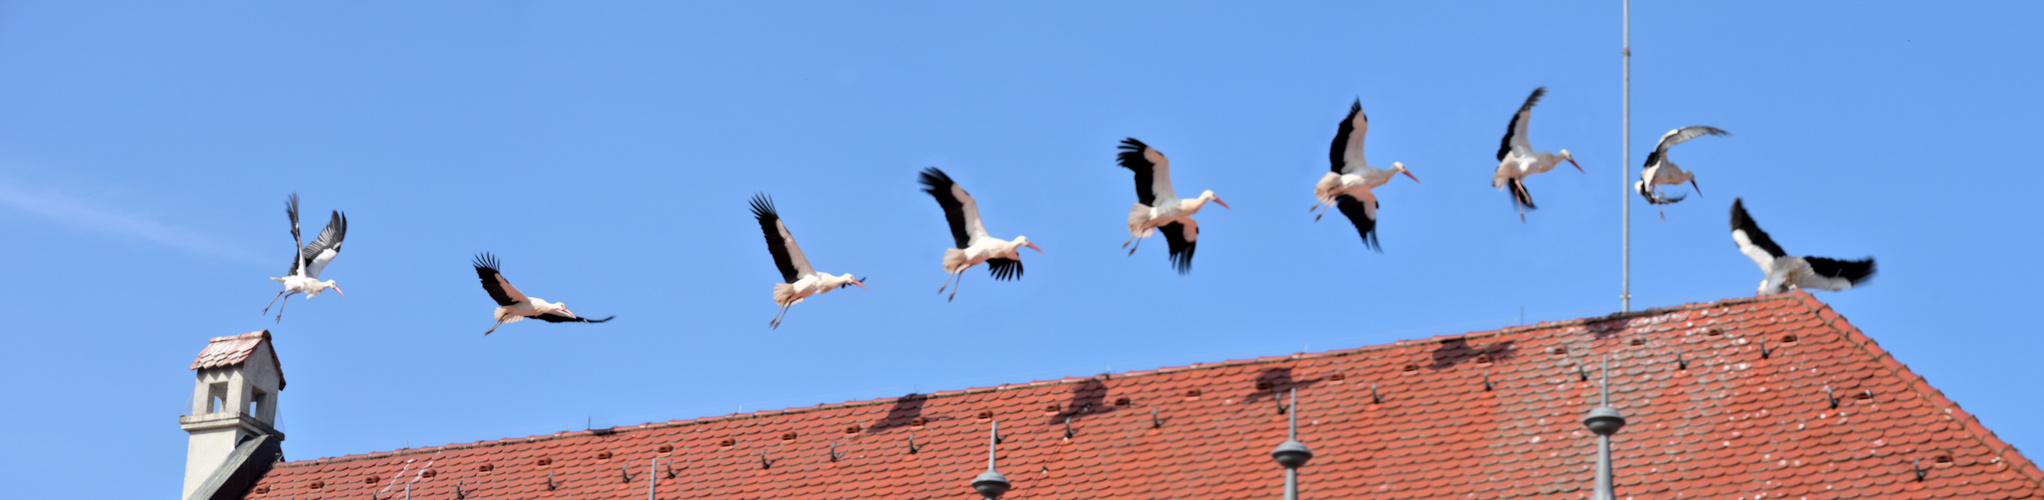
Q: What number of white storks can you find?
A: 9